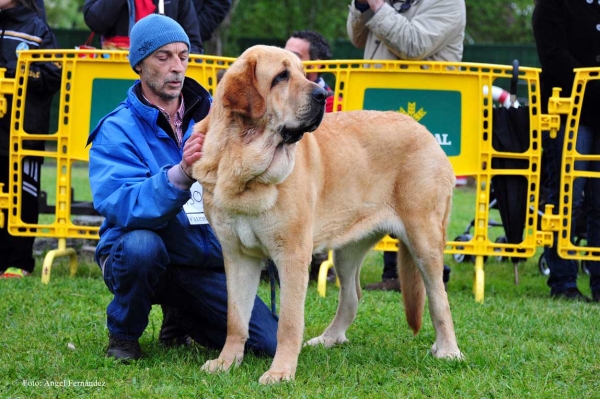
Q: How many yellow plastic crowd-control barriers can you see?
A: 3